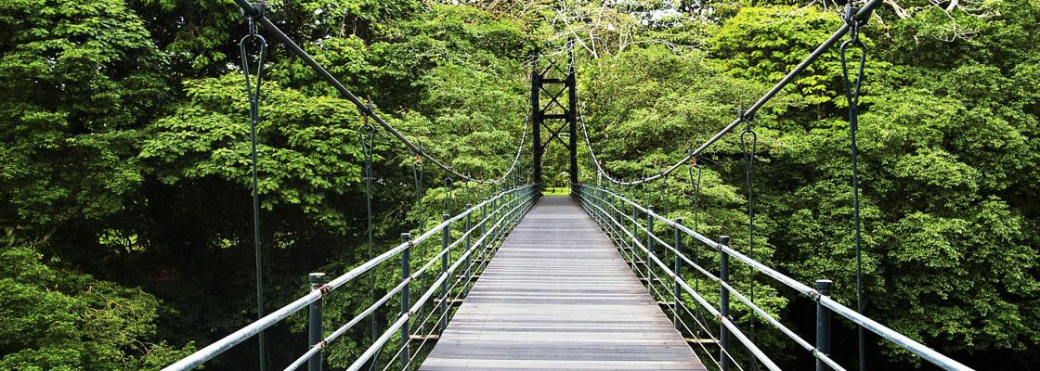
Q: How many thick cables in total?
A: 2